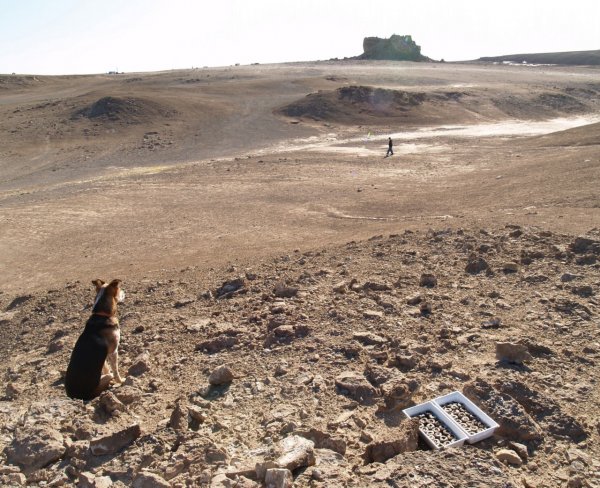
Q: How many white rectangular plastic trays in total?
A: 2